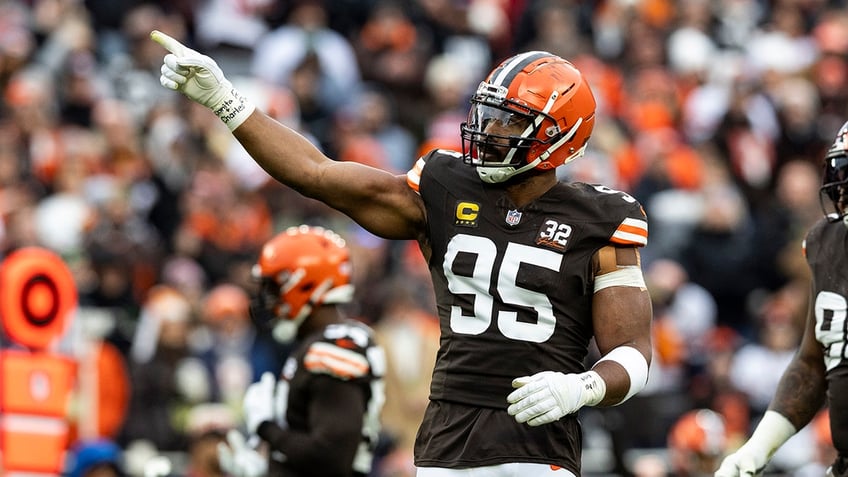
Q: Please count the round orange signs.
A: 1